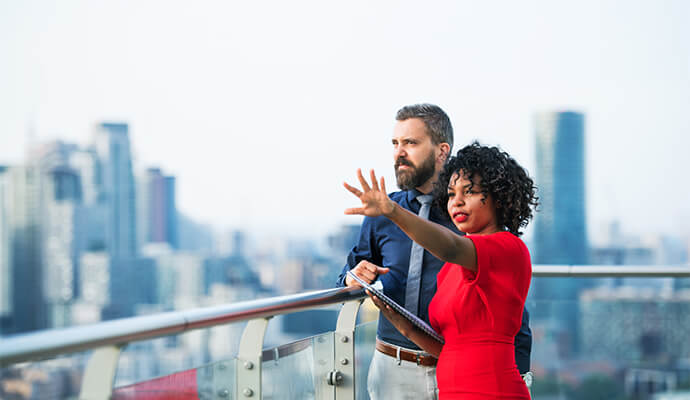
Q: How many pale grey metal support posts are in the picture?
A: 3